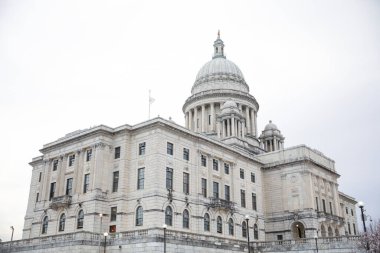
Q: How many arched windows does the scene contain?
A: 11